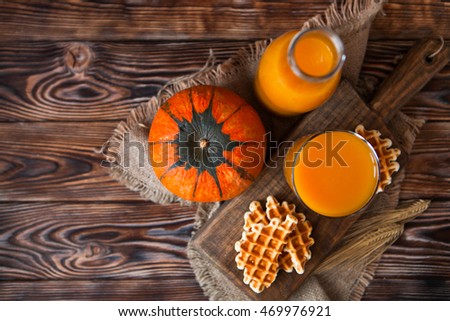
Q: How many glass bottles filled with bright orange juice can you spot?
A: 1